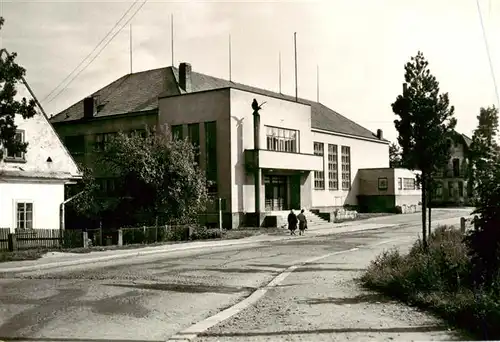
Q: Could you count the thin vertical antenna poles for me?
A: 6